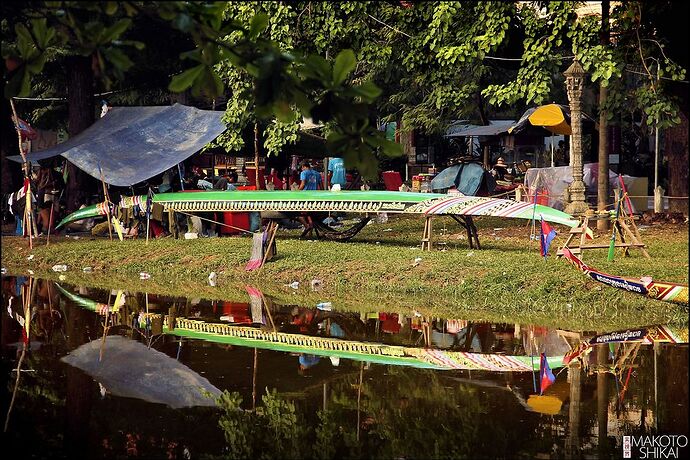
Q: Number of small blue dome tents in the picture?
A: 1